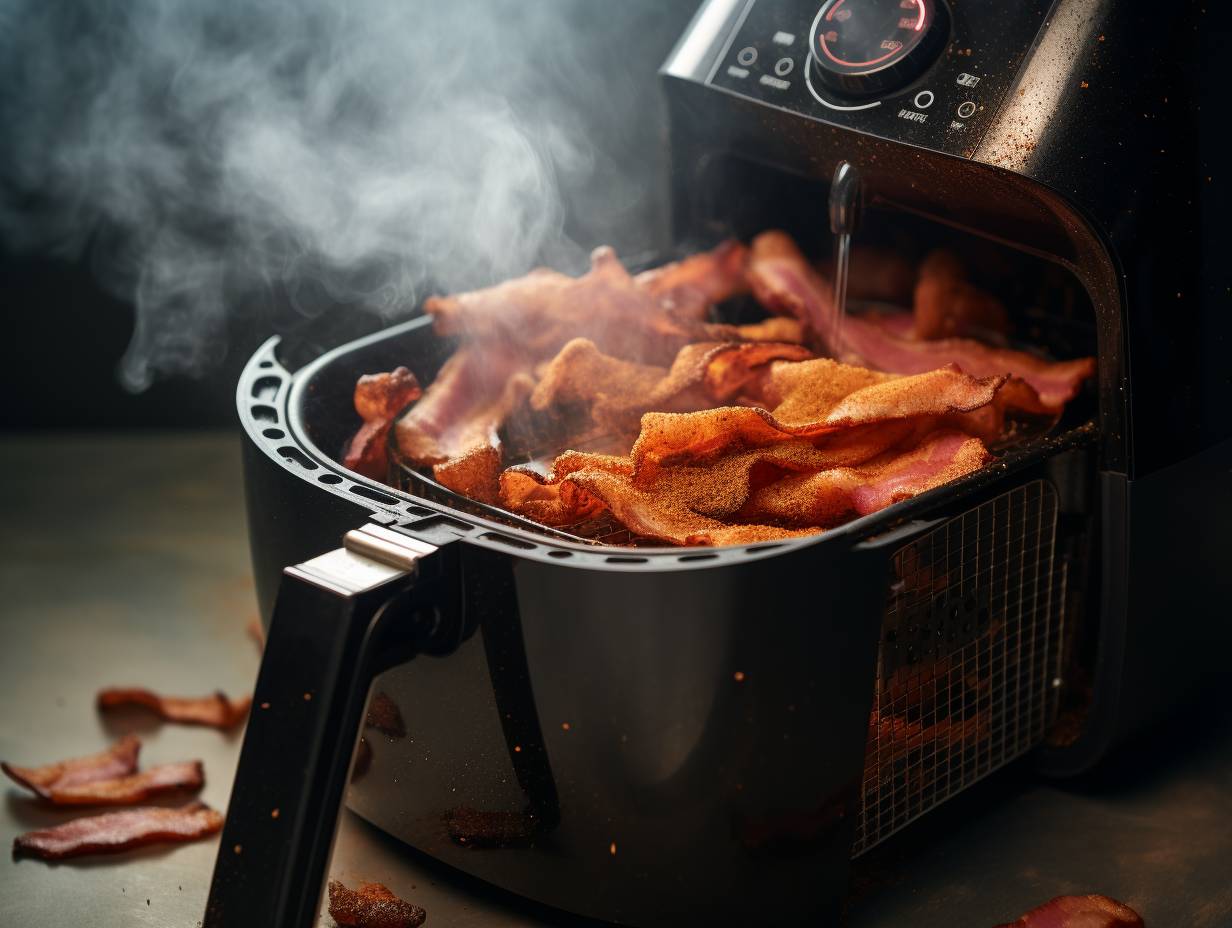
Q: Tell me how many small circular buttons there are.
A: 4